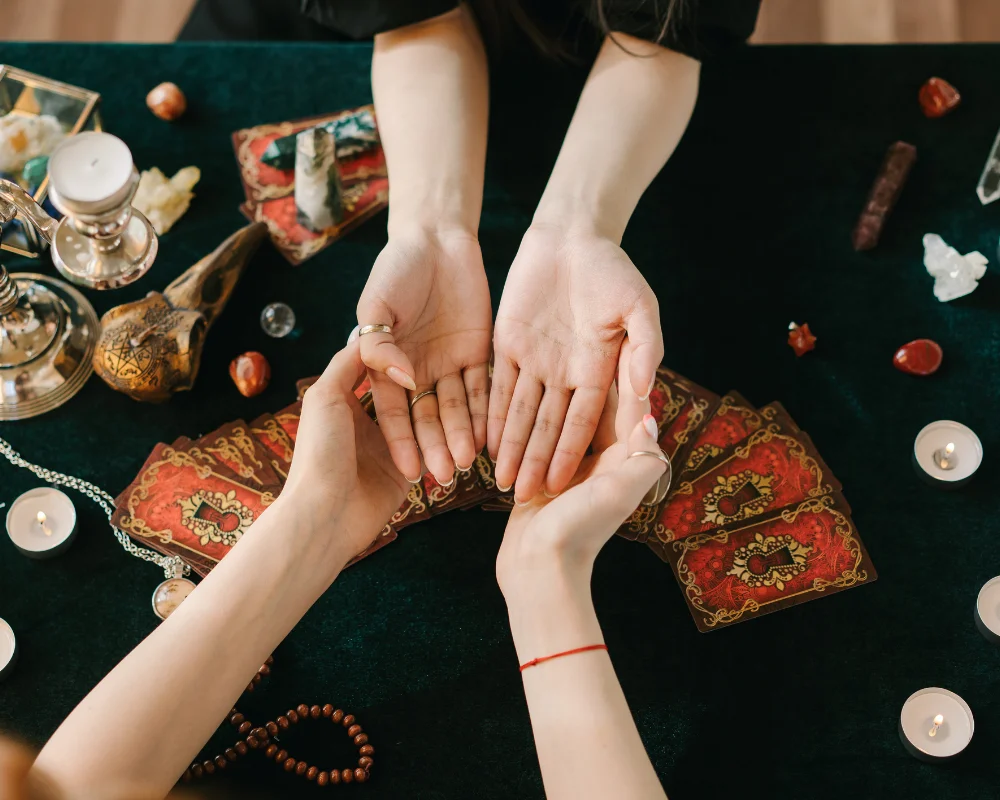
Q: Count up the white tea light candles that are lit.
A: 3